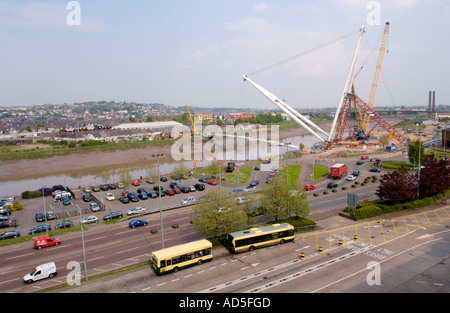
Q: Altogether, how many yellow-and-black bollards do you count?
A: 4